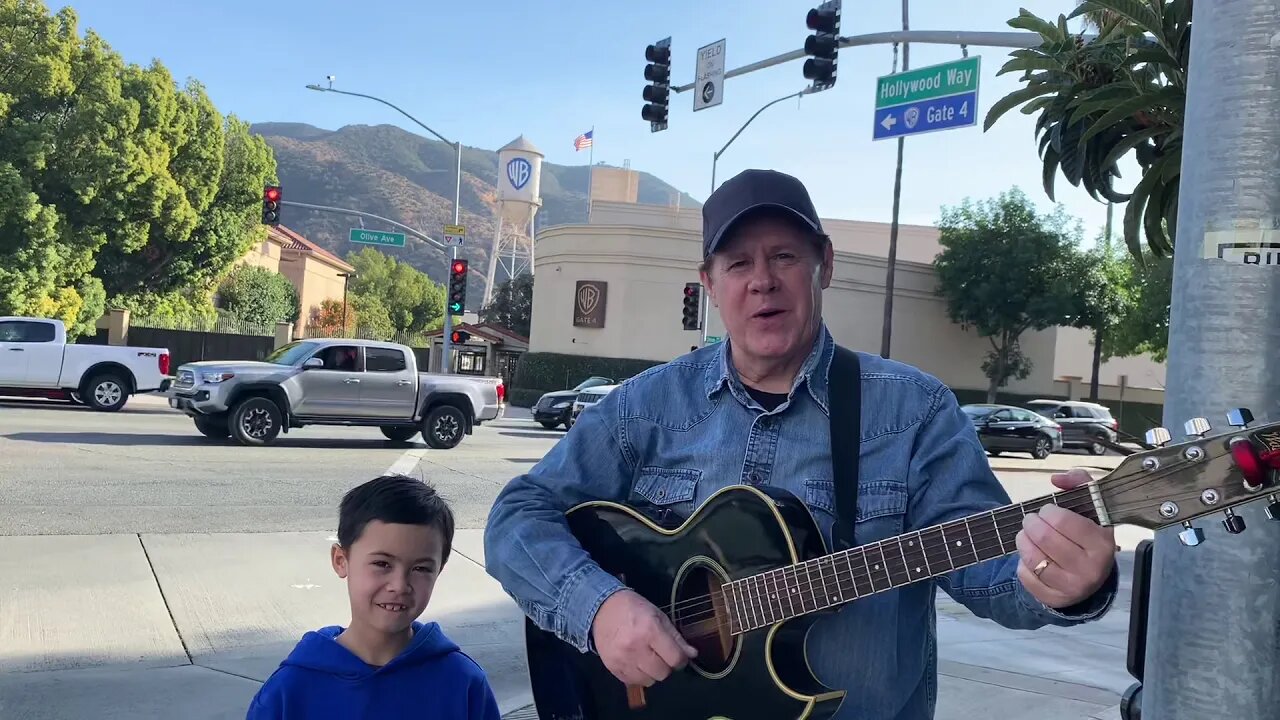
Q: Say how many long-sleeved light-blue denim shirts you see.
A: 1